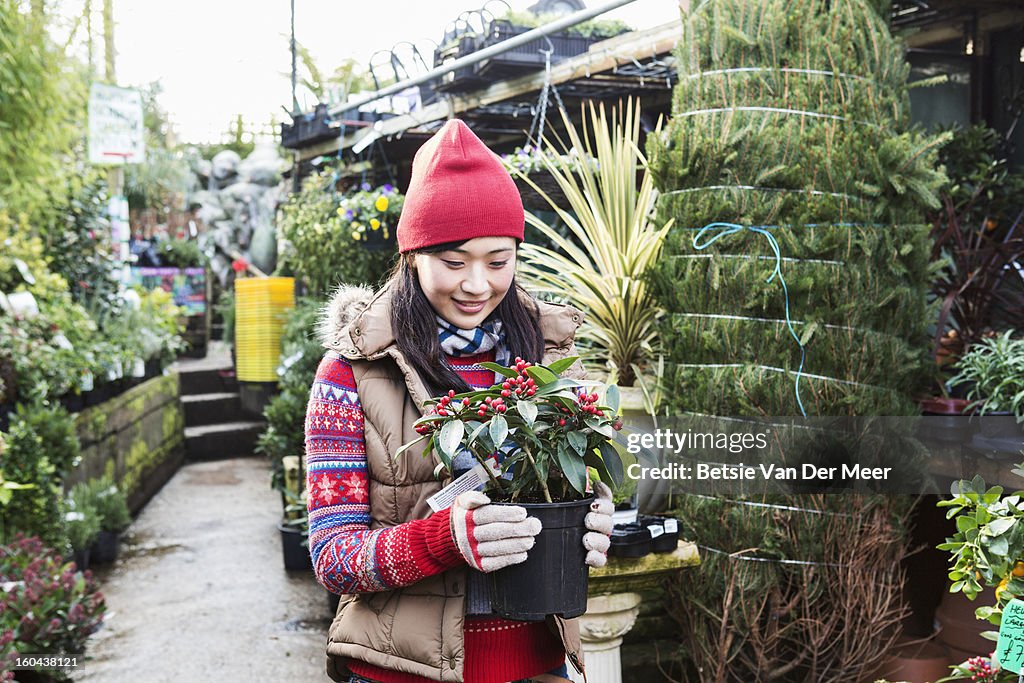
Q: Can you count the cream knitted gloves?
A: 2